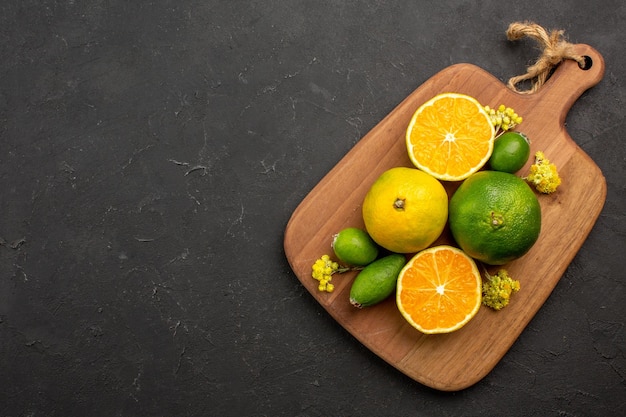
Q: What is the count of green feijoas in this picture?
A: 3